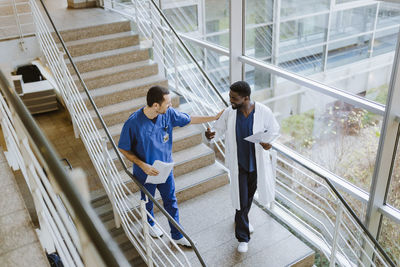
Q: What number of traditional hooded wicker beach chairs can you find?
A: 0